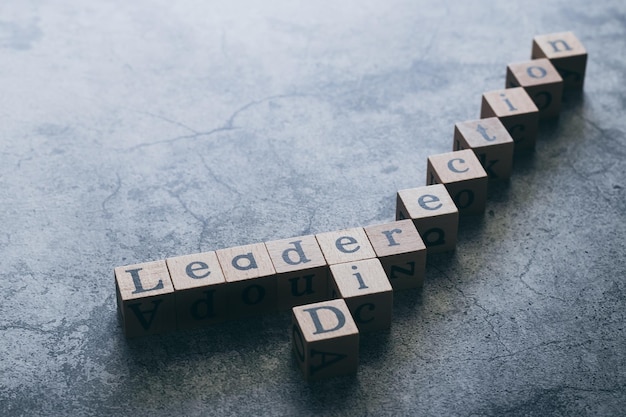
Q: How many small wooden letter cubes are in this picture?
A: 14